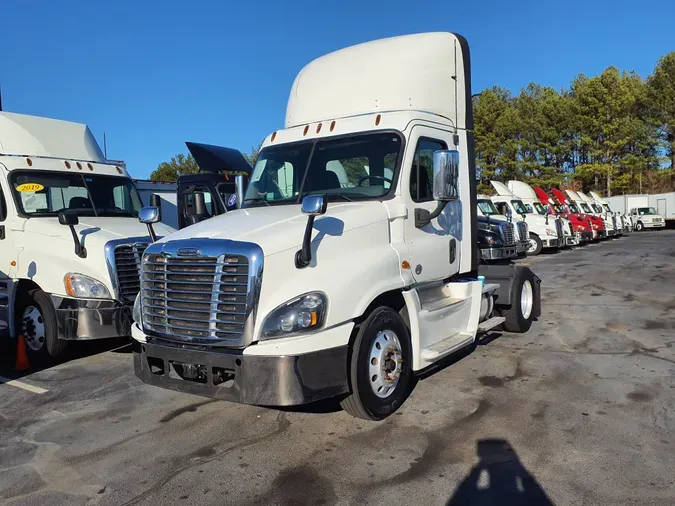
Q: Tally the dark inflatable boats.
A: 0